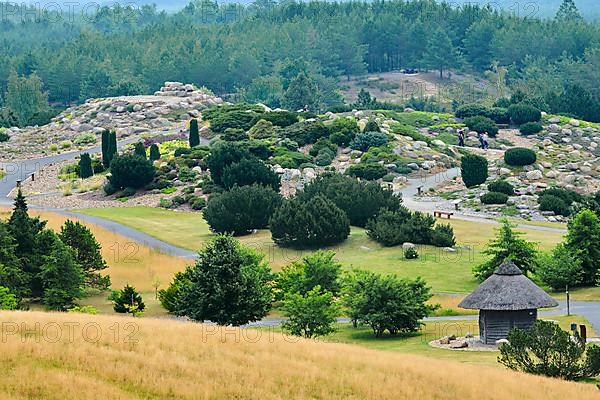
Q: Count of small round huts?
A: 1